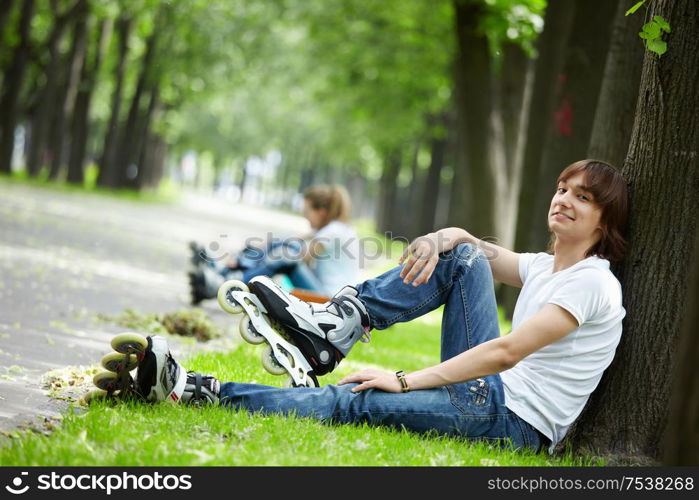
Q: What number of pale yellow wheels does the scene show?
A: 8